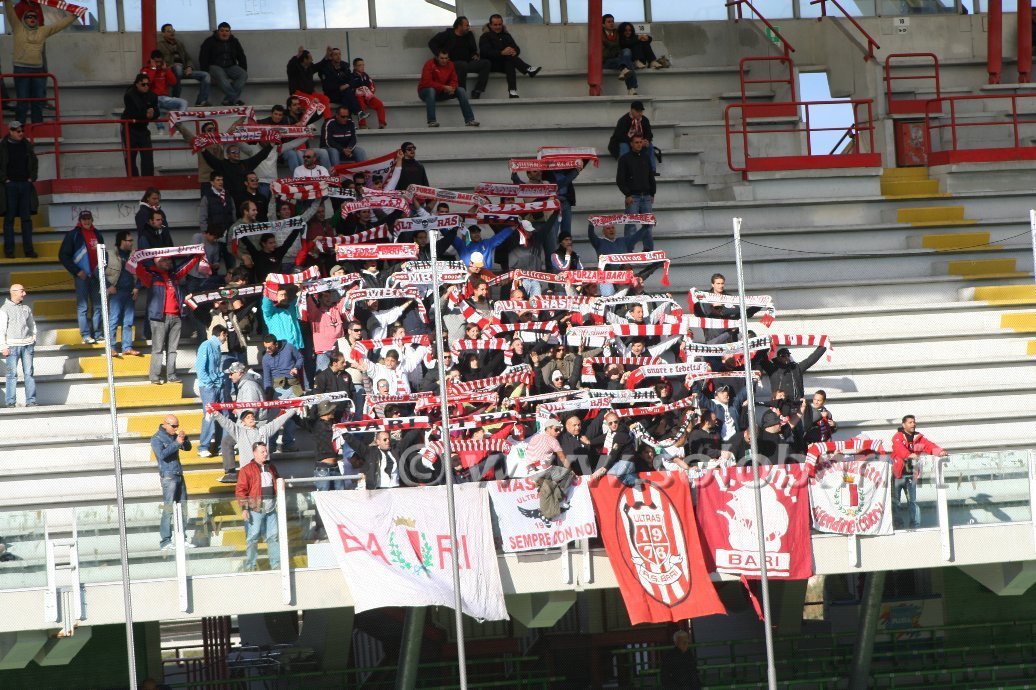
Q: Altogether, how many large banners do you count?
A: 5